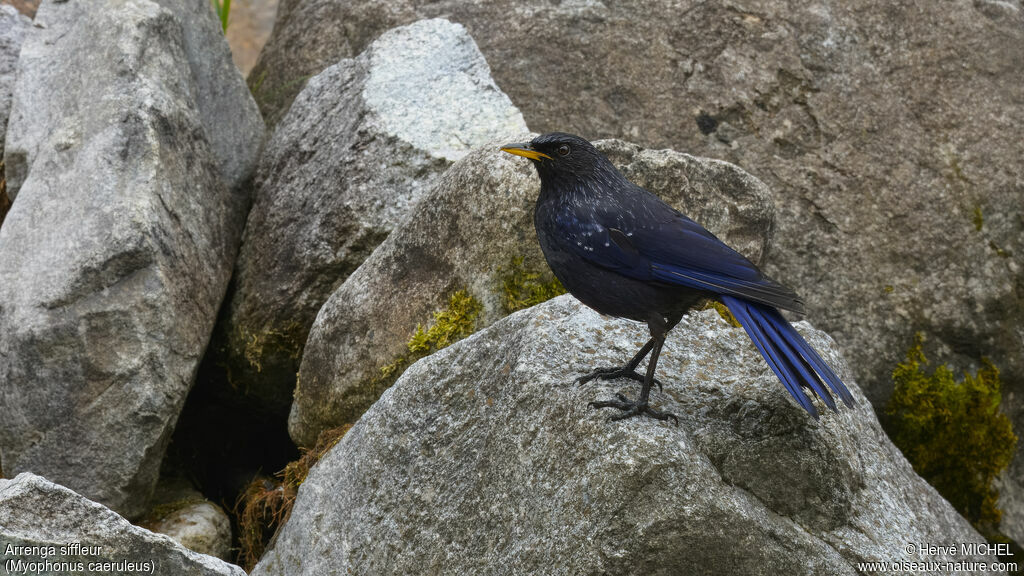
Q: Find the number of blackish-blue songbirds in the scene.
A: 1